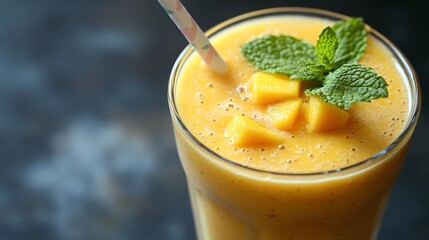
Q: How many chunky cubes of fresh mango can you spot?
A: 4